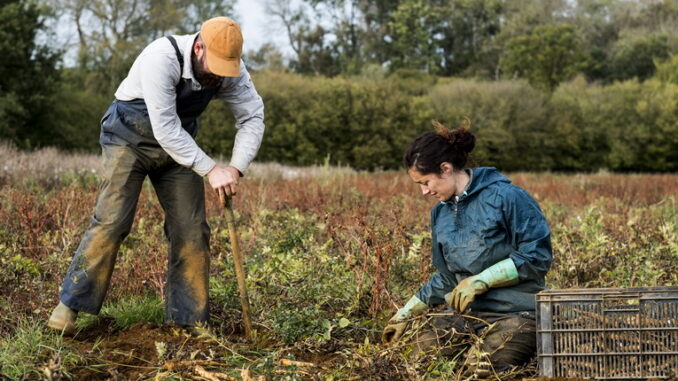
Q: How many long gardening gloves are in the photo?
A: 2